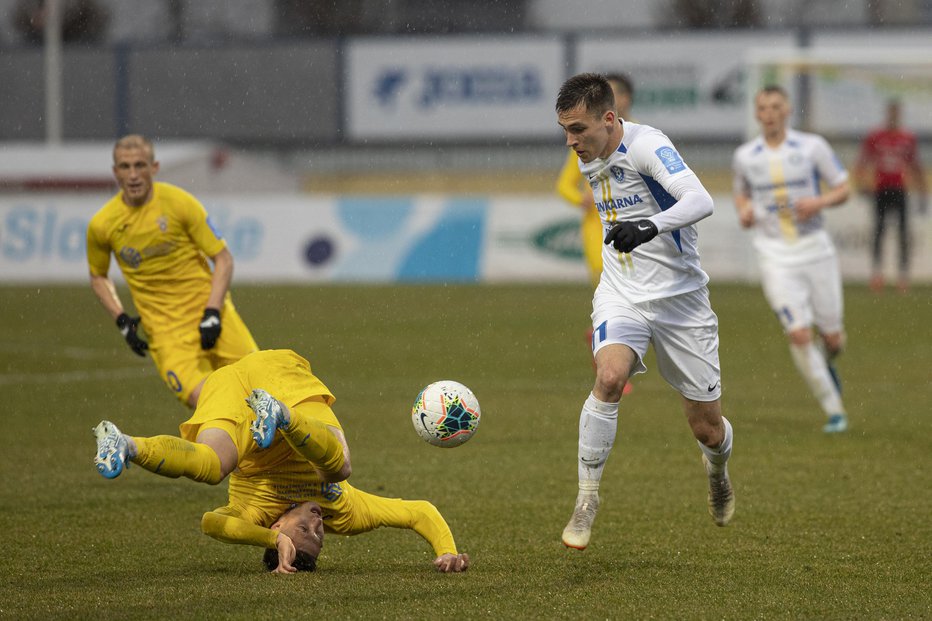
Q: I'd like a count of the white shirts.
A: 2